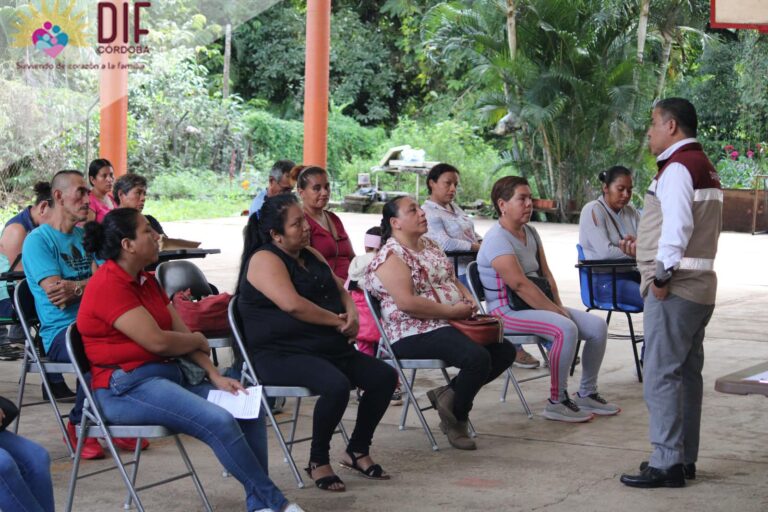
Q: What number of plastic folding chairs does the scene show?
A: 6